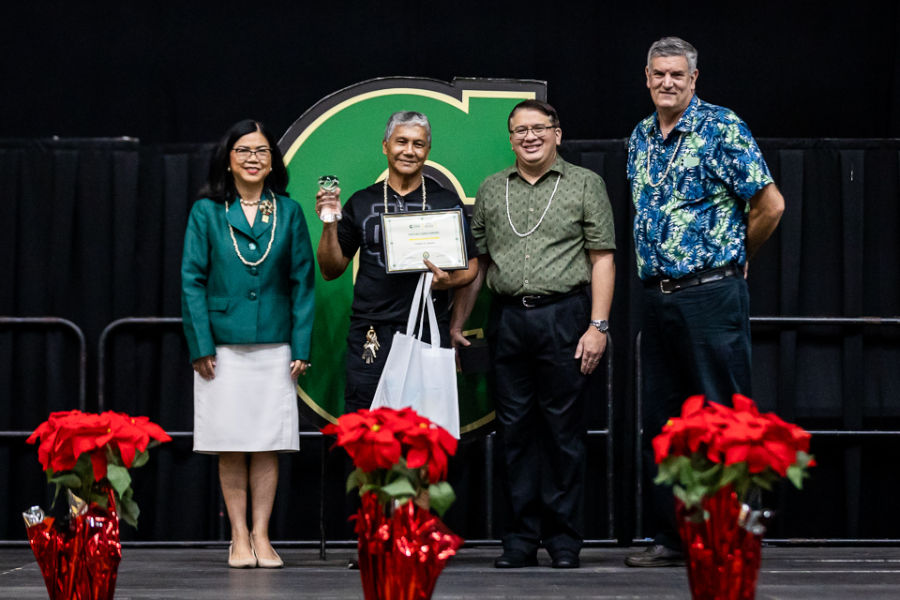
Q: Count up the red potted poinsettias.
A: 3